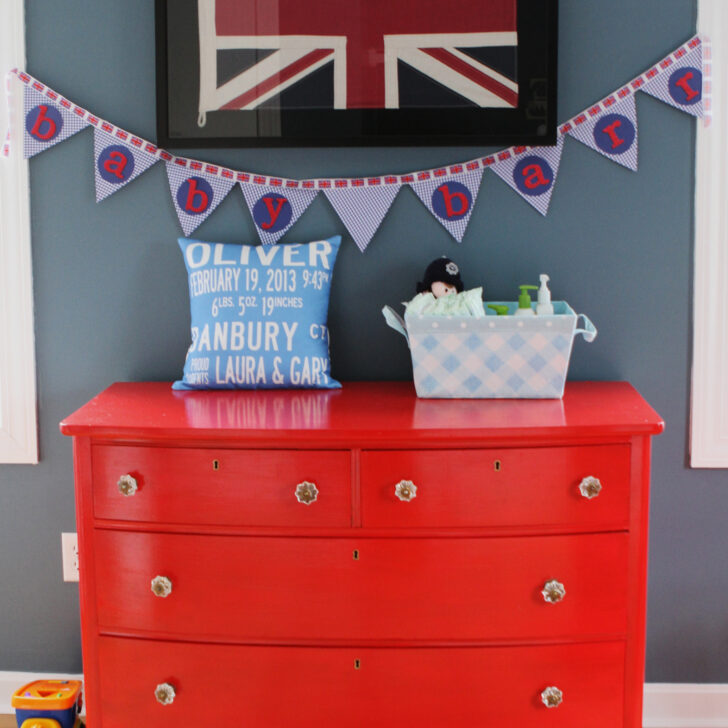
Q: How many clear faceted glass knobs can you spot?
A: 8